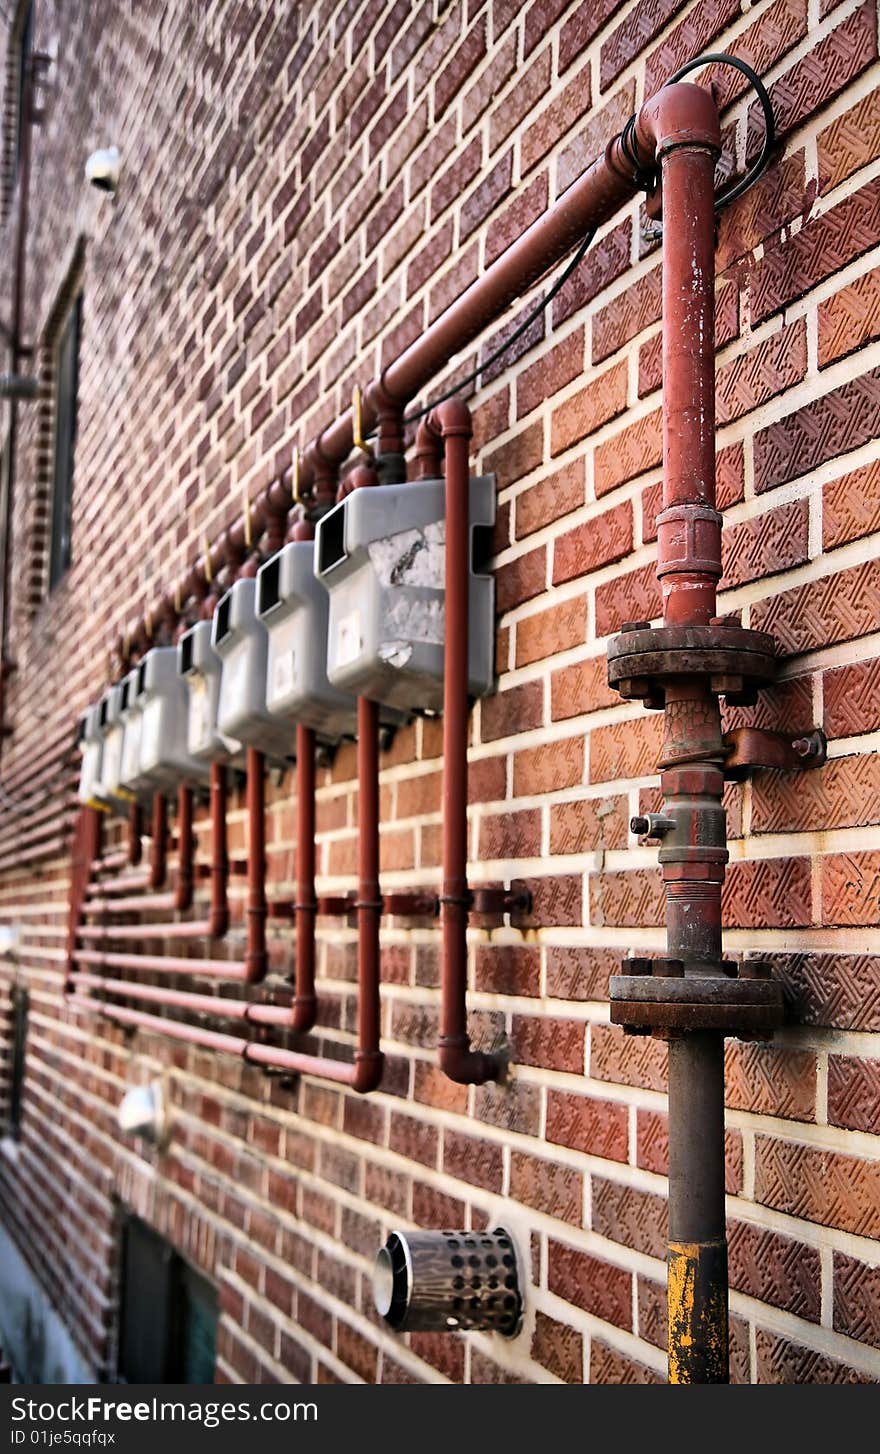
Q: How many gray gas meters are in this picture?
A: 8